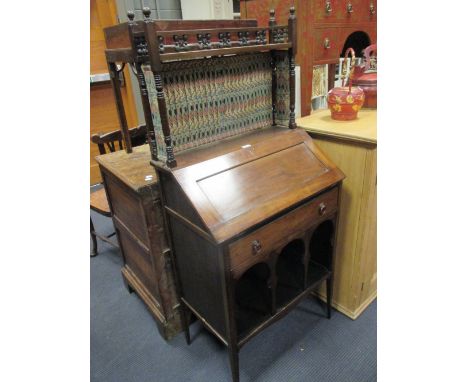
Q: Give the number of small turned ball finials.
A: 4